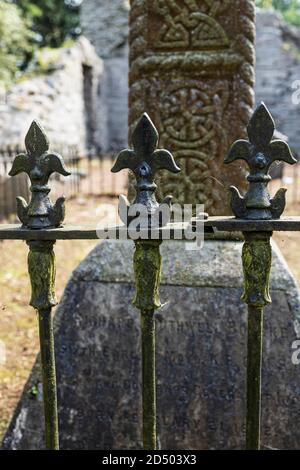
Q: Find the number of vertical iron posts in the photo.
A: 3